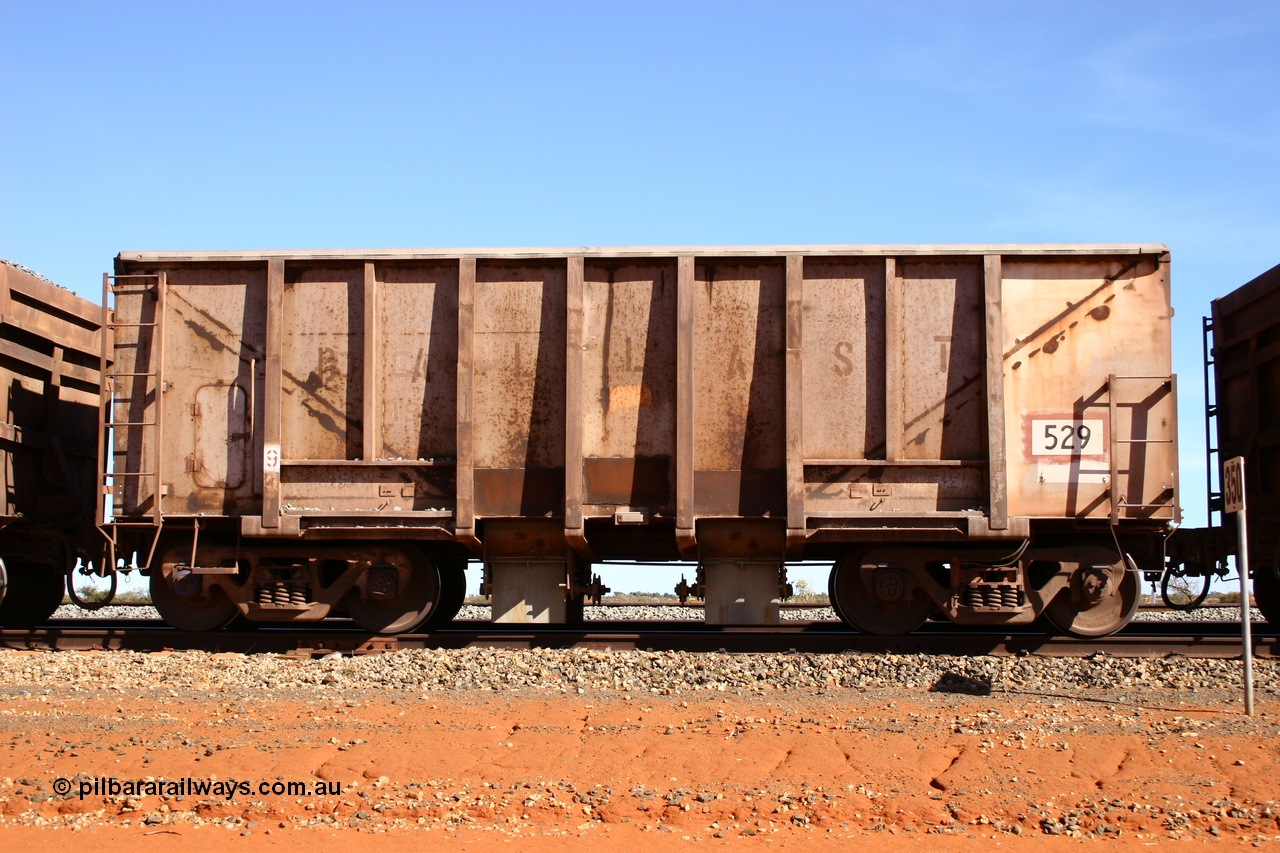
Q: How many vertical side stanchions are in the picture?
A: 8